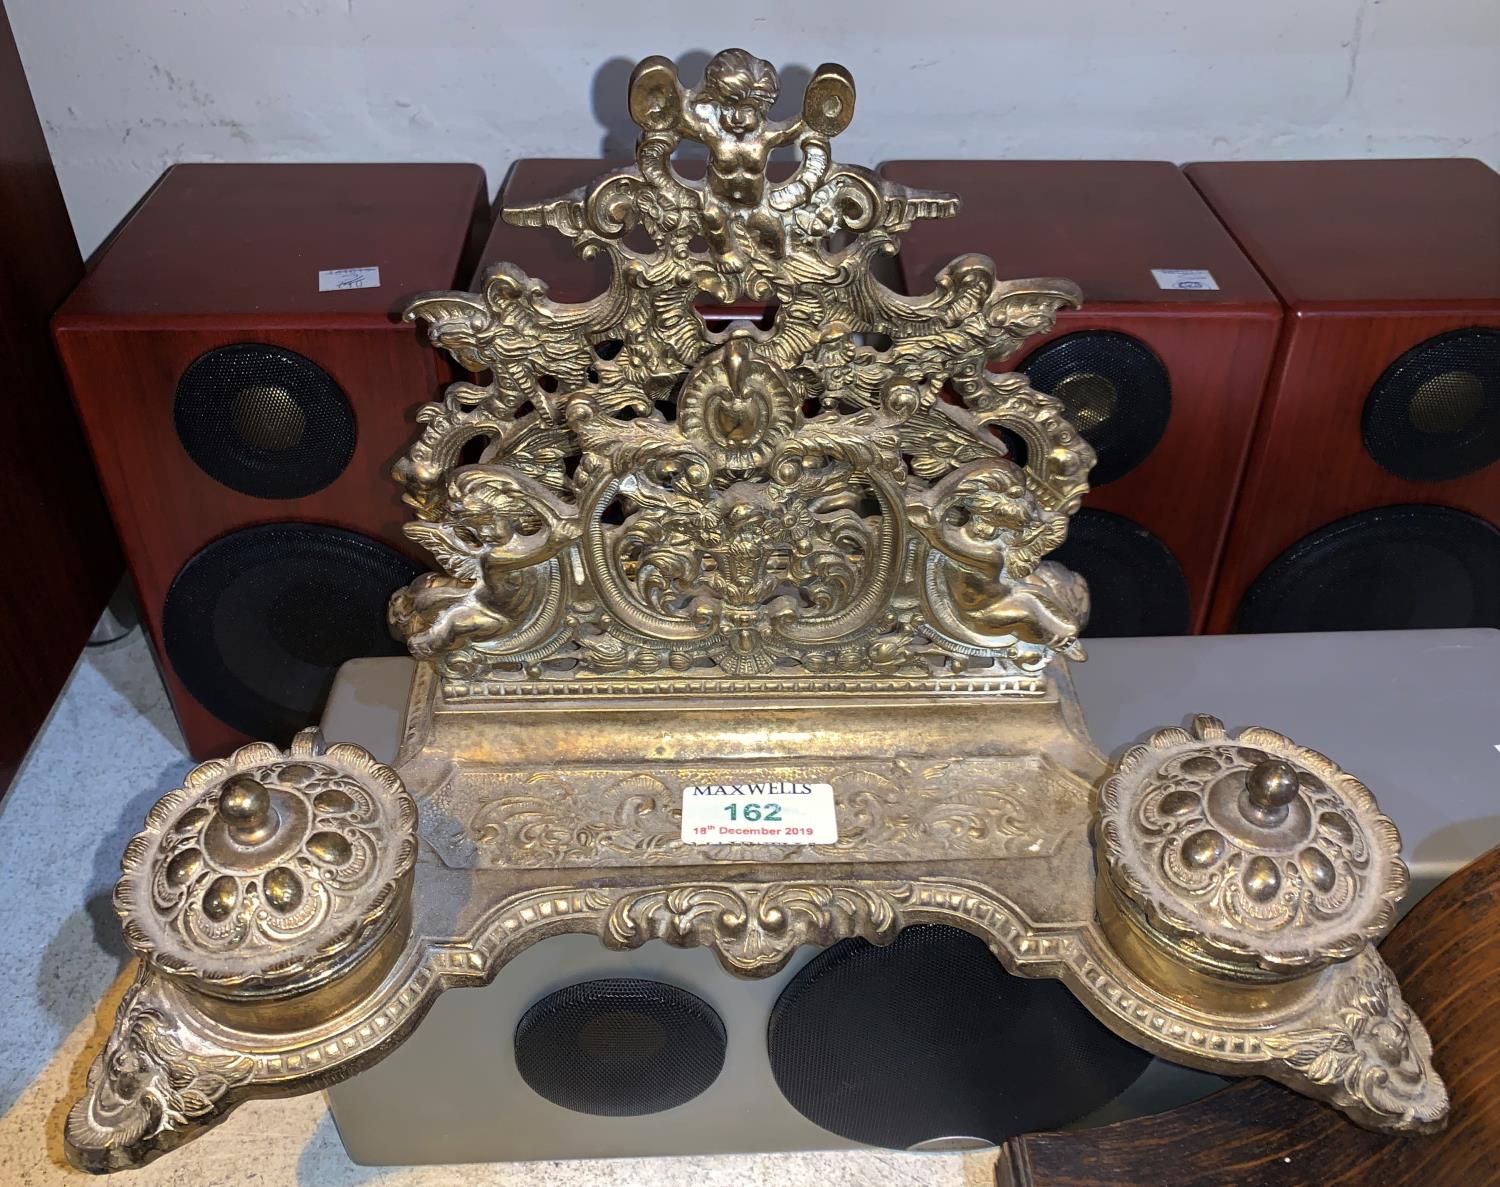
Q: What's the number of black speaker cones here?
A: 8